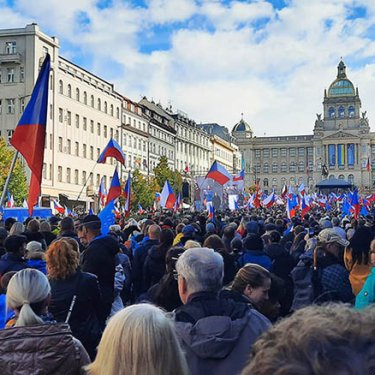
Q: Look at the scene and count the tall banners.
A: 3